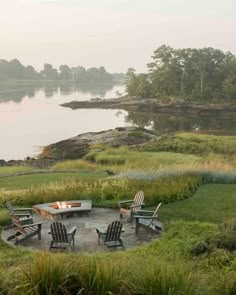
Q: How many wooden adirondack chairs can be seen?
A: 6